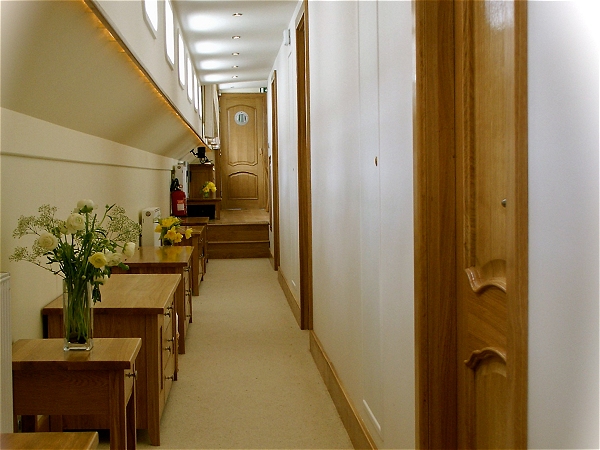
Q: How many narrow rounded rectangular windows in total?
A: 6